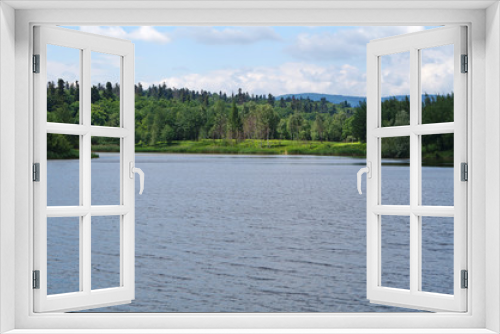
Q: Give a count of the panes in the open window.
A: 12